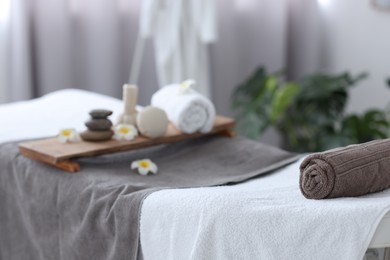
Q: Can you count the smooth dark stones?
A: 3